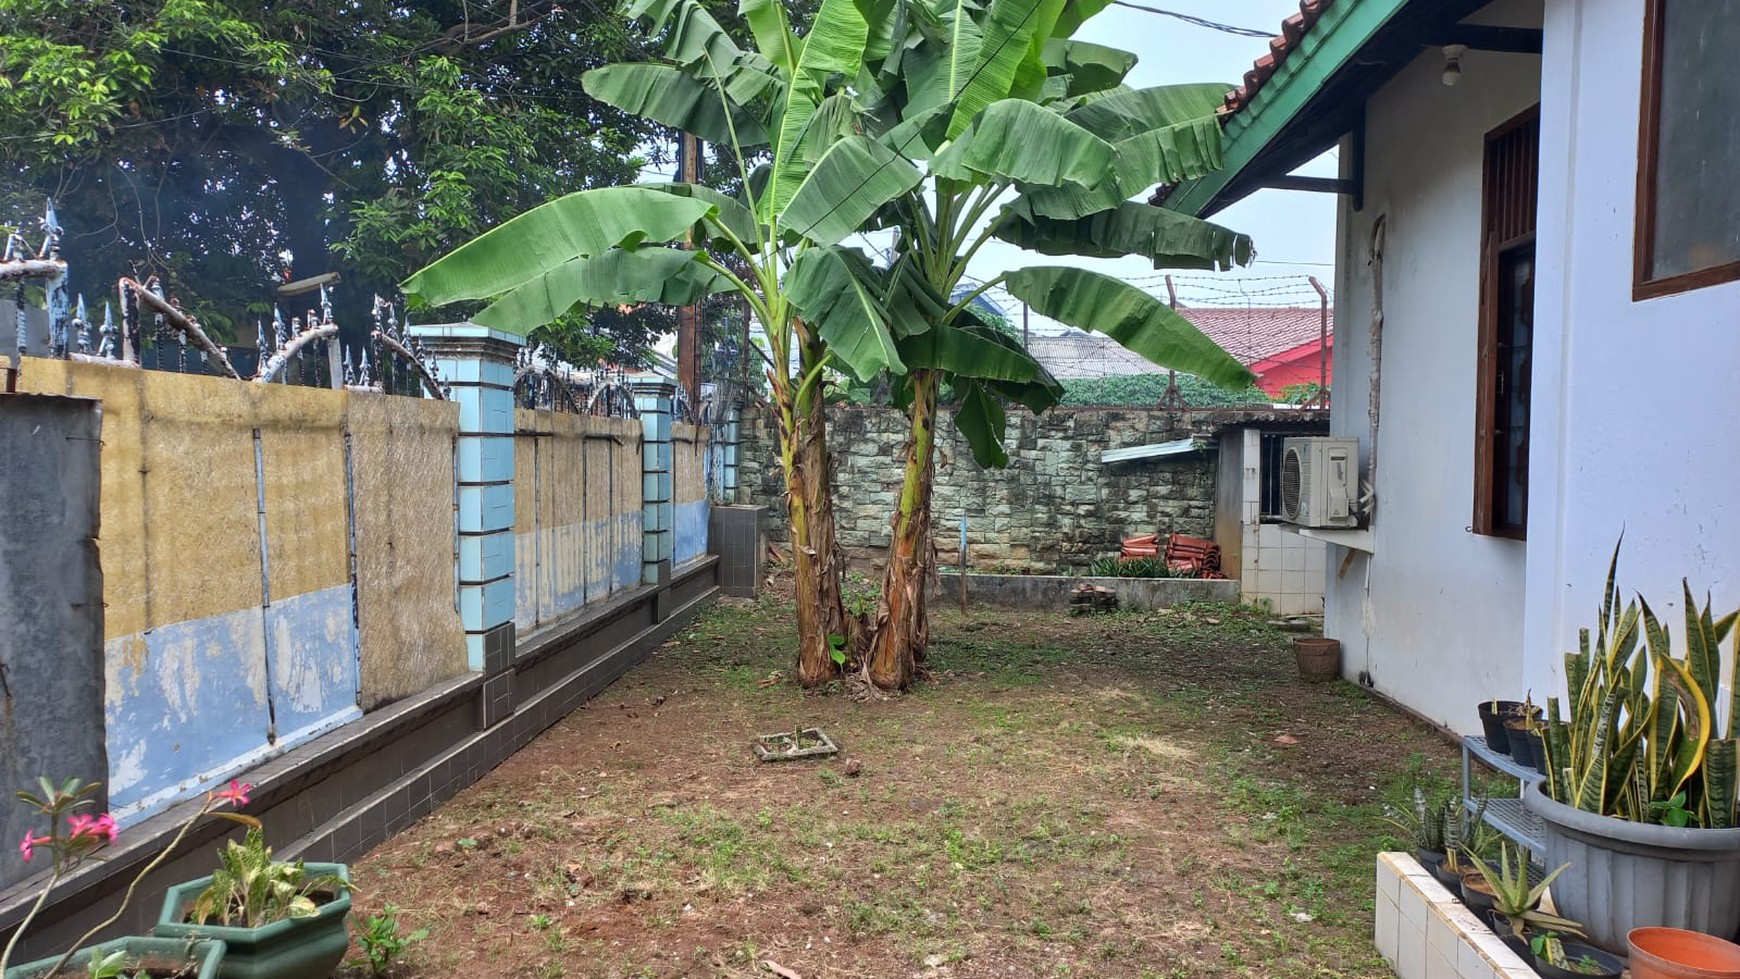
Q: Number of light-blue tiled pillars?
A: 3